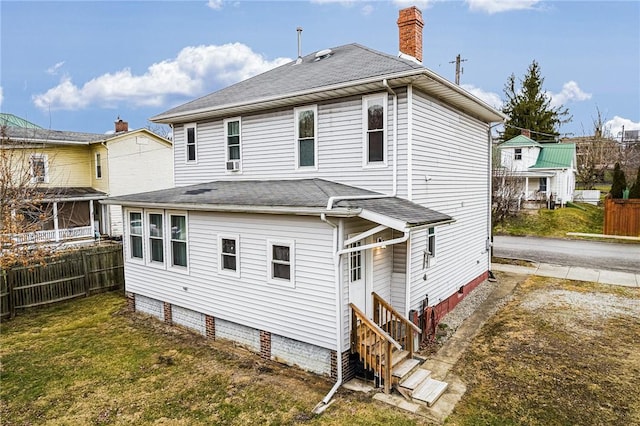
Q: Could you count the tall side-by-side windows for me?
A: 3